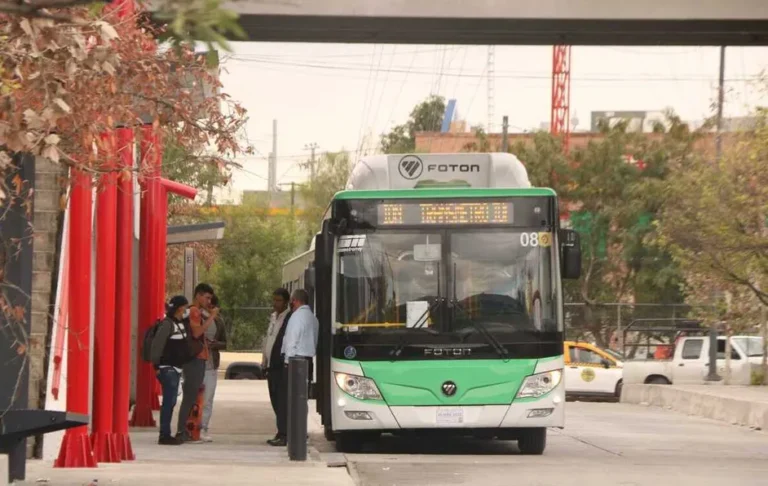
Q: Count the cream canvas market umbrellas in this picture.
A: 0